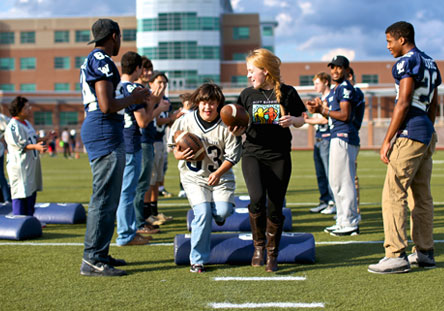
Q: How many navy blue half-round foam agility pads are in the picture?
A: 5